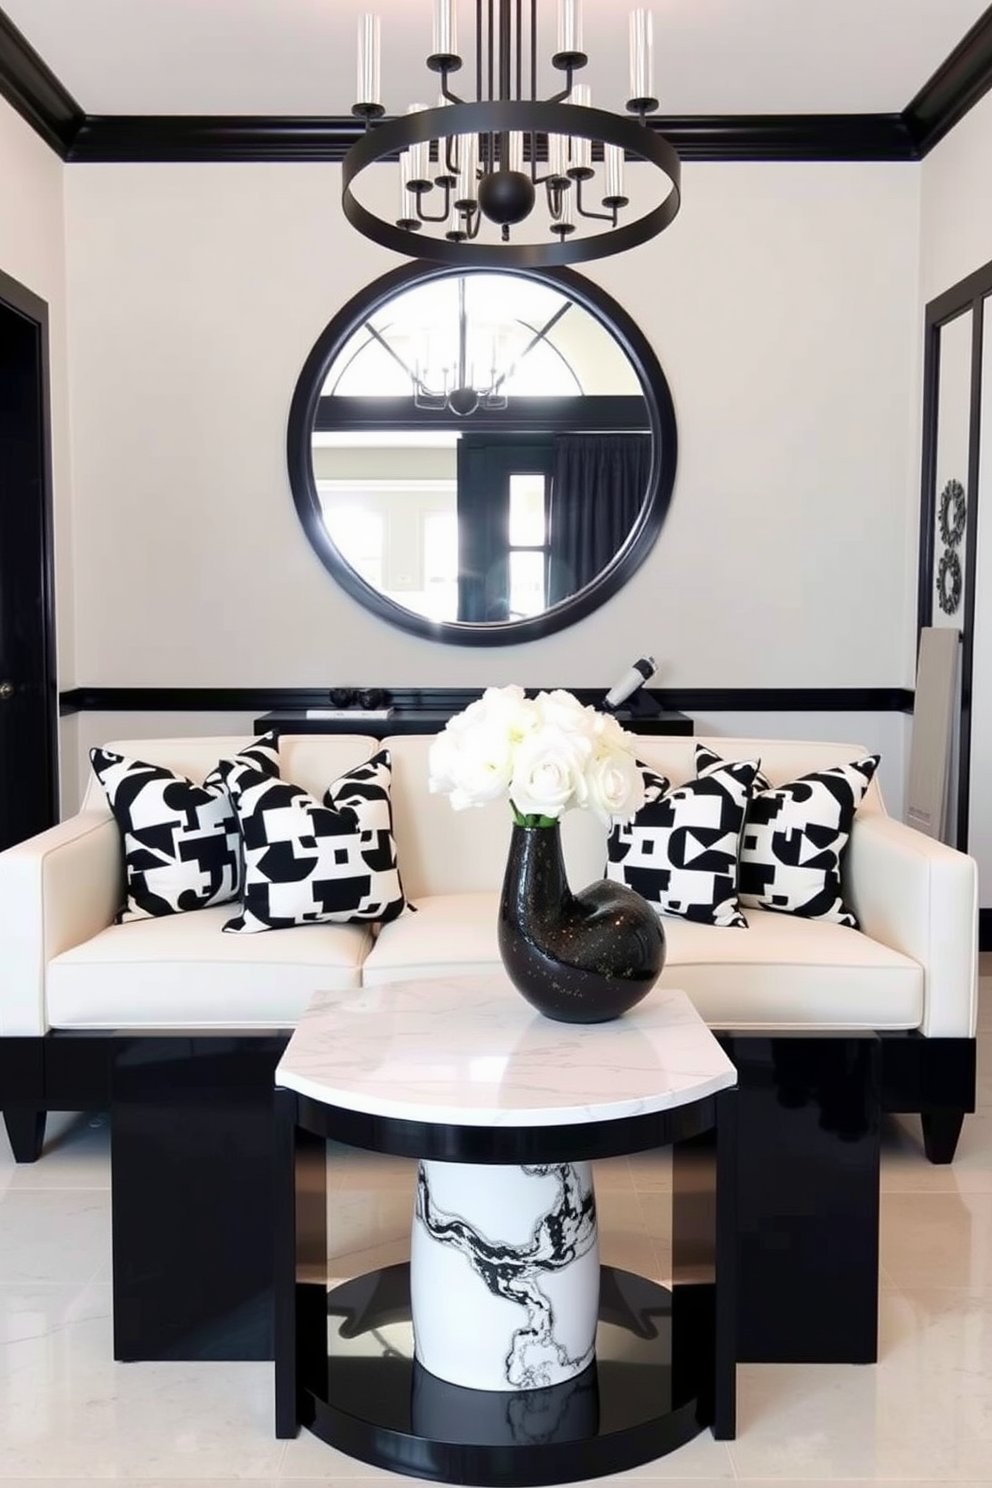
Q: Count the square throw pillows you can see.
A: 4